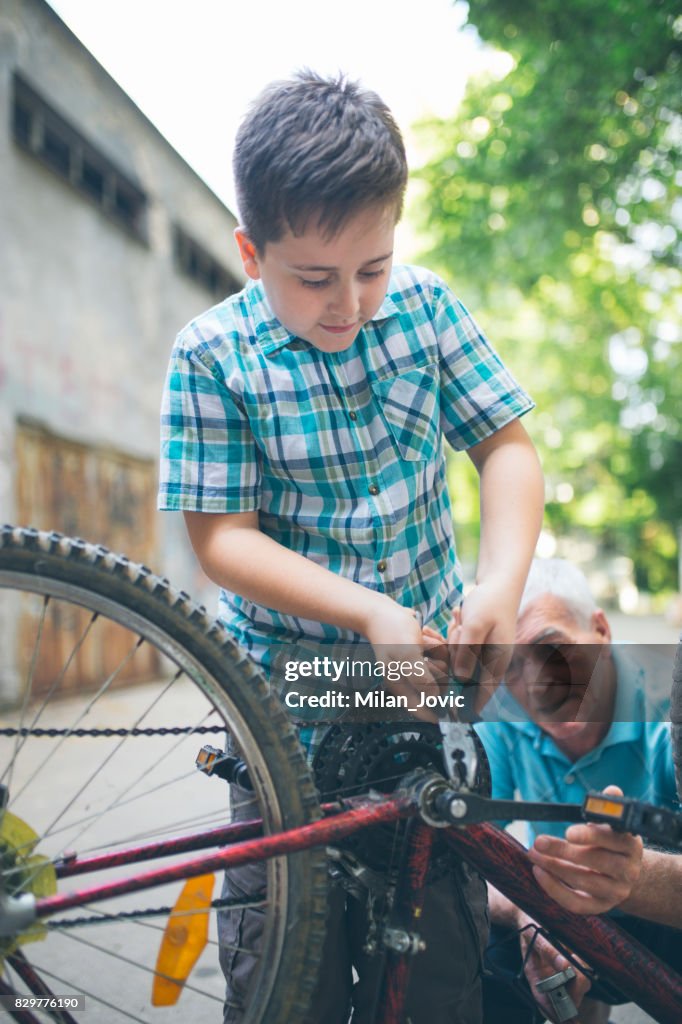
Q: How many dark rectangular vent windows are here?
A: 2